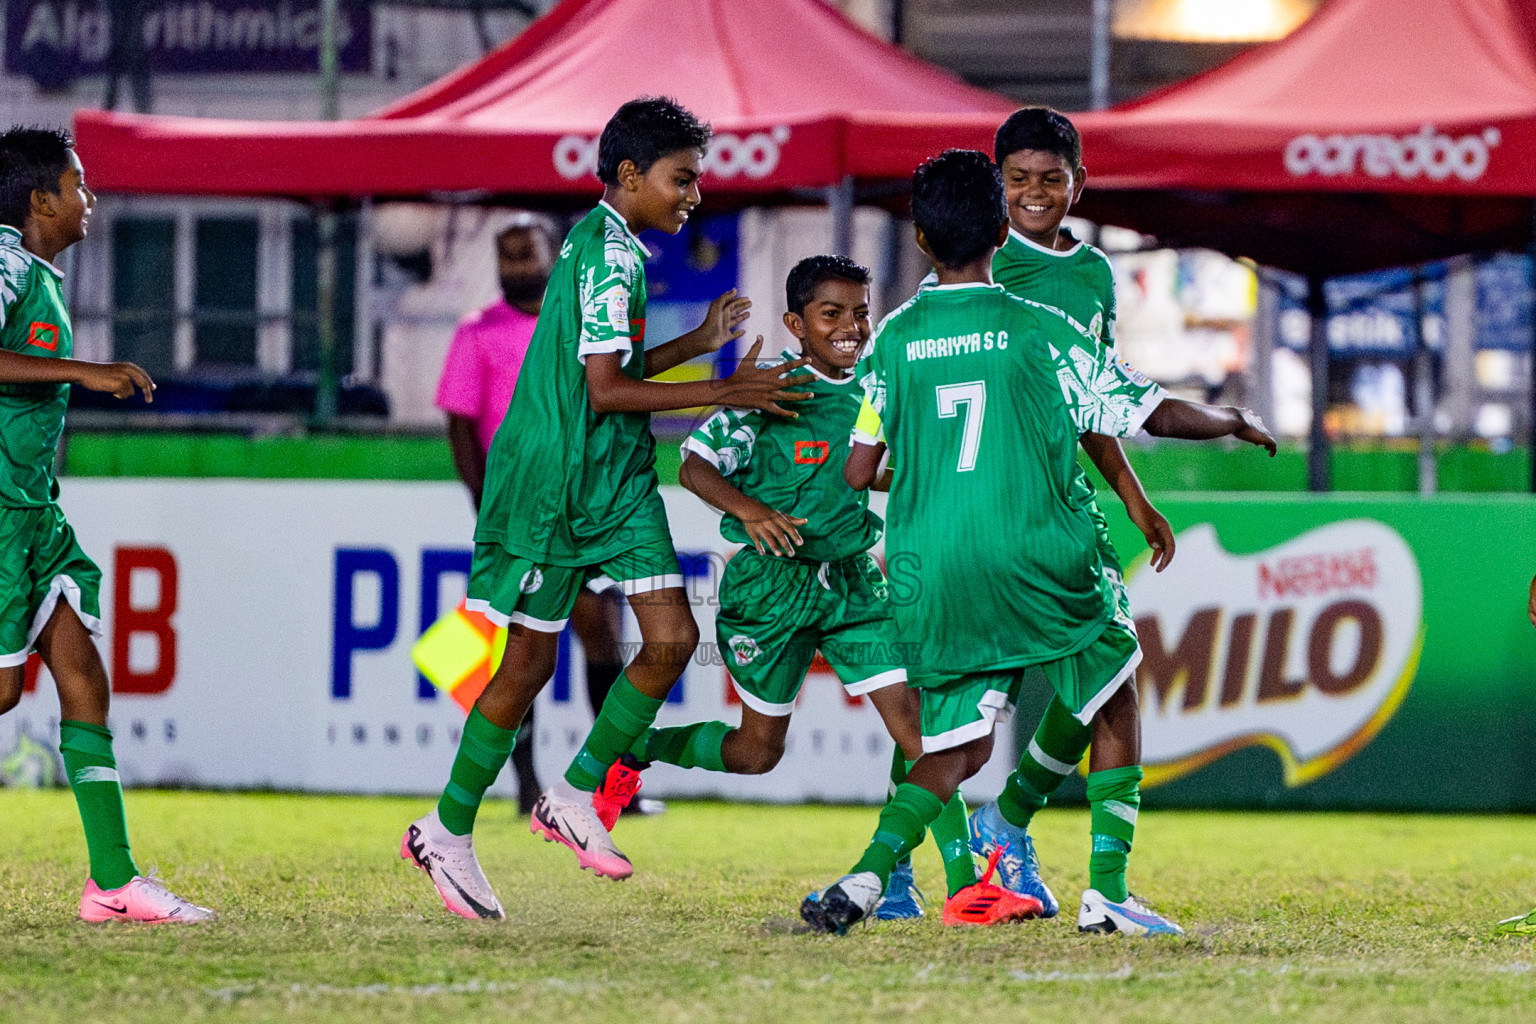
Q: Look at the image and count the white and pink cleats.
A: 3